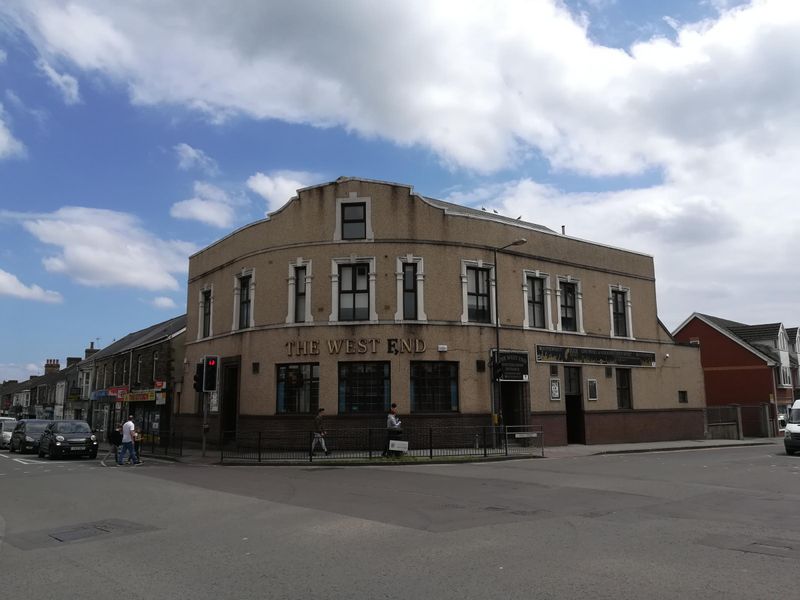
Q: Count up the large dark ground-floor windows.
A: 3